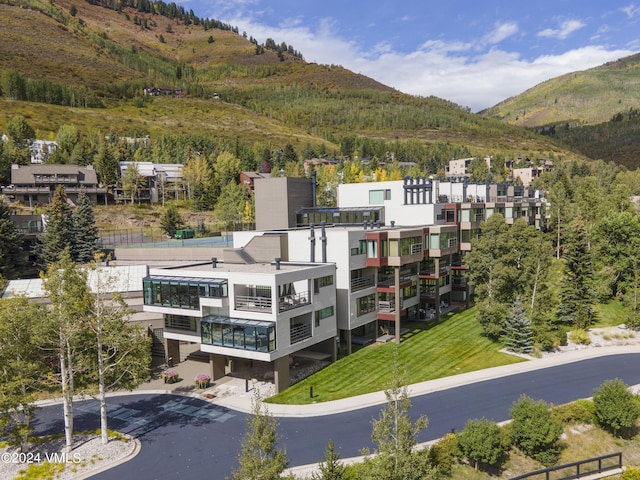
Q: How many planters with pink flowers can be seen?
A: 2